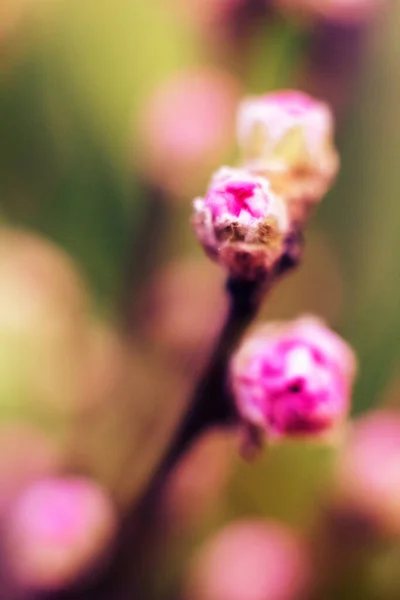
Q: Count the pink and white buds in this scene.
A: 3